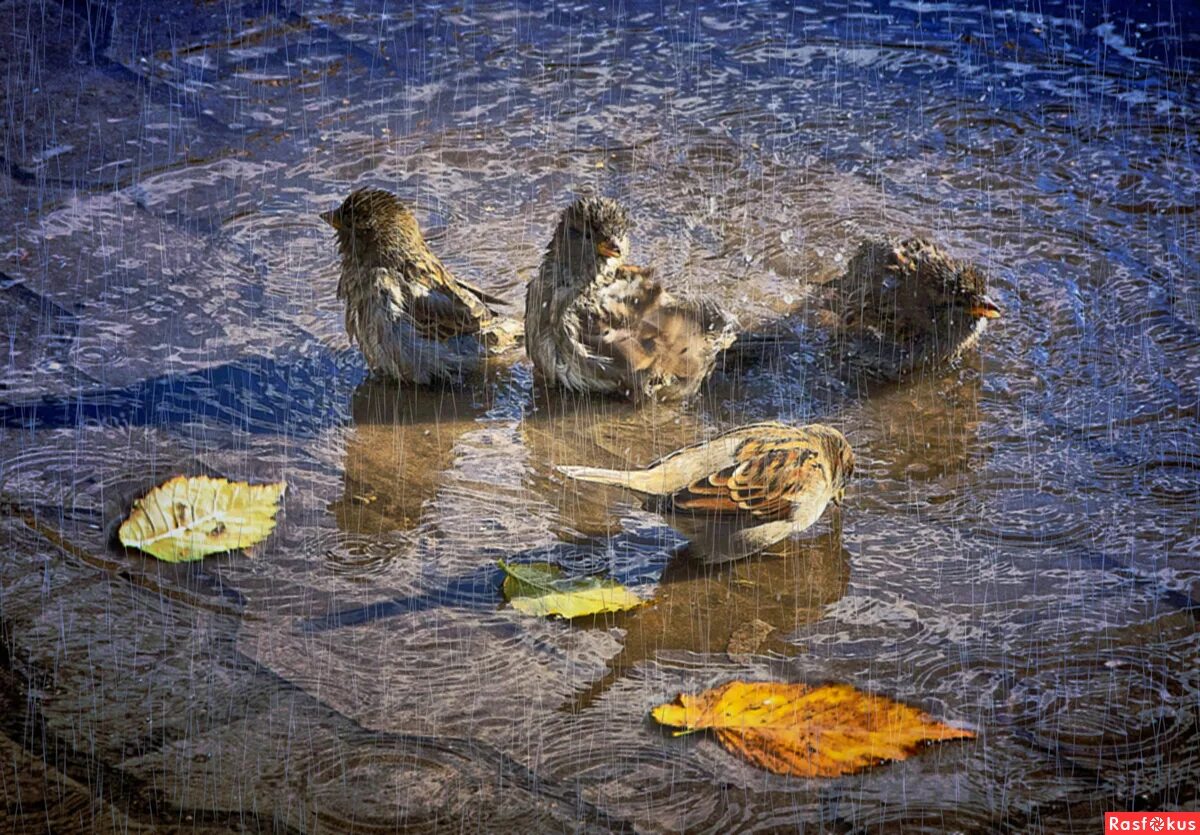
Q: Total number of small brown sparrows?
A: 4